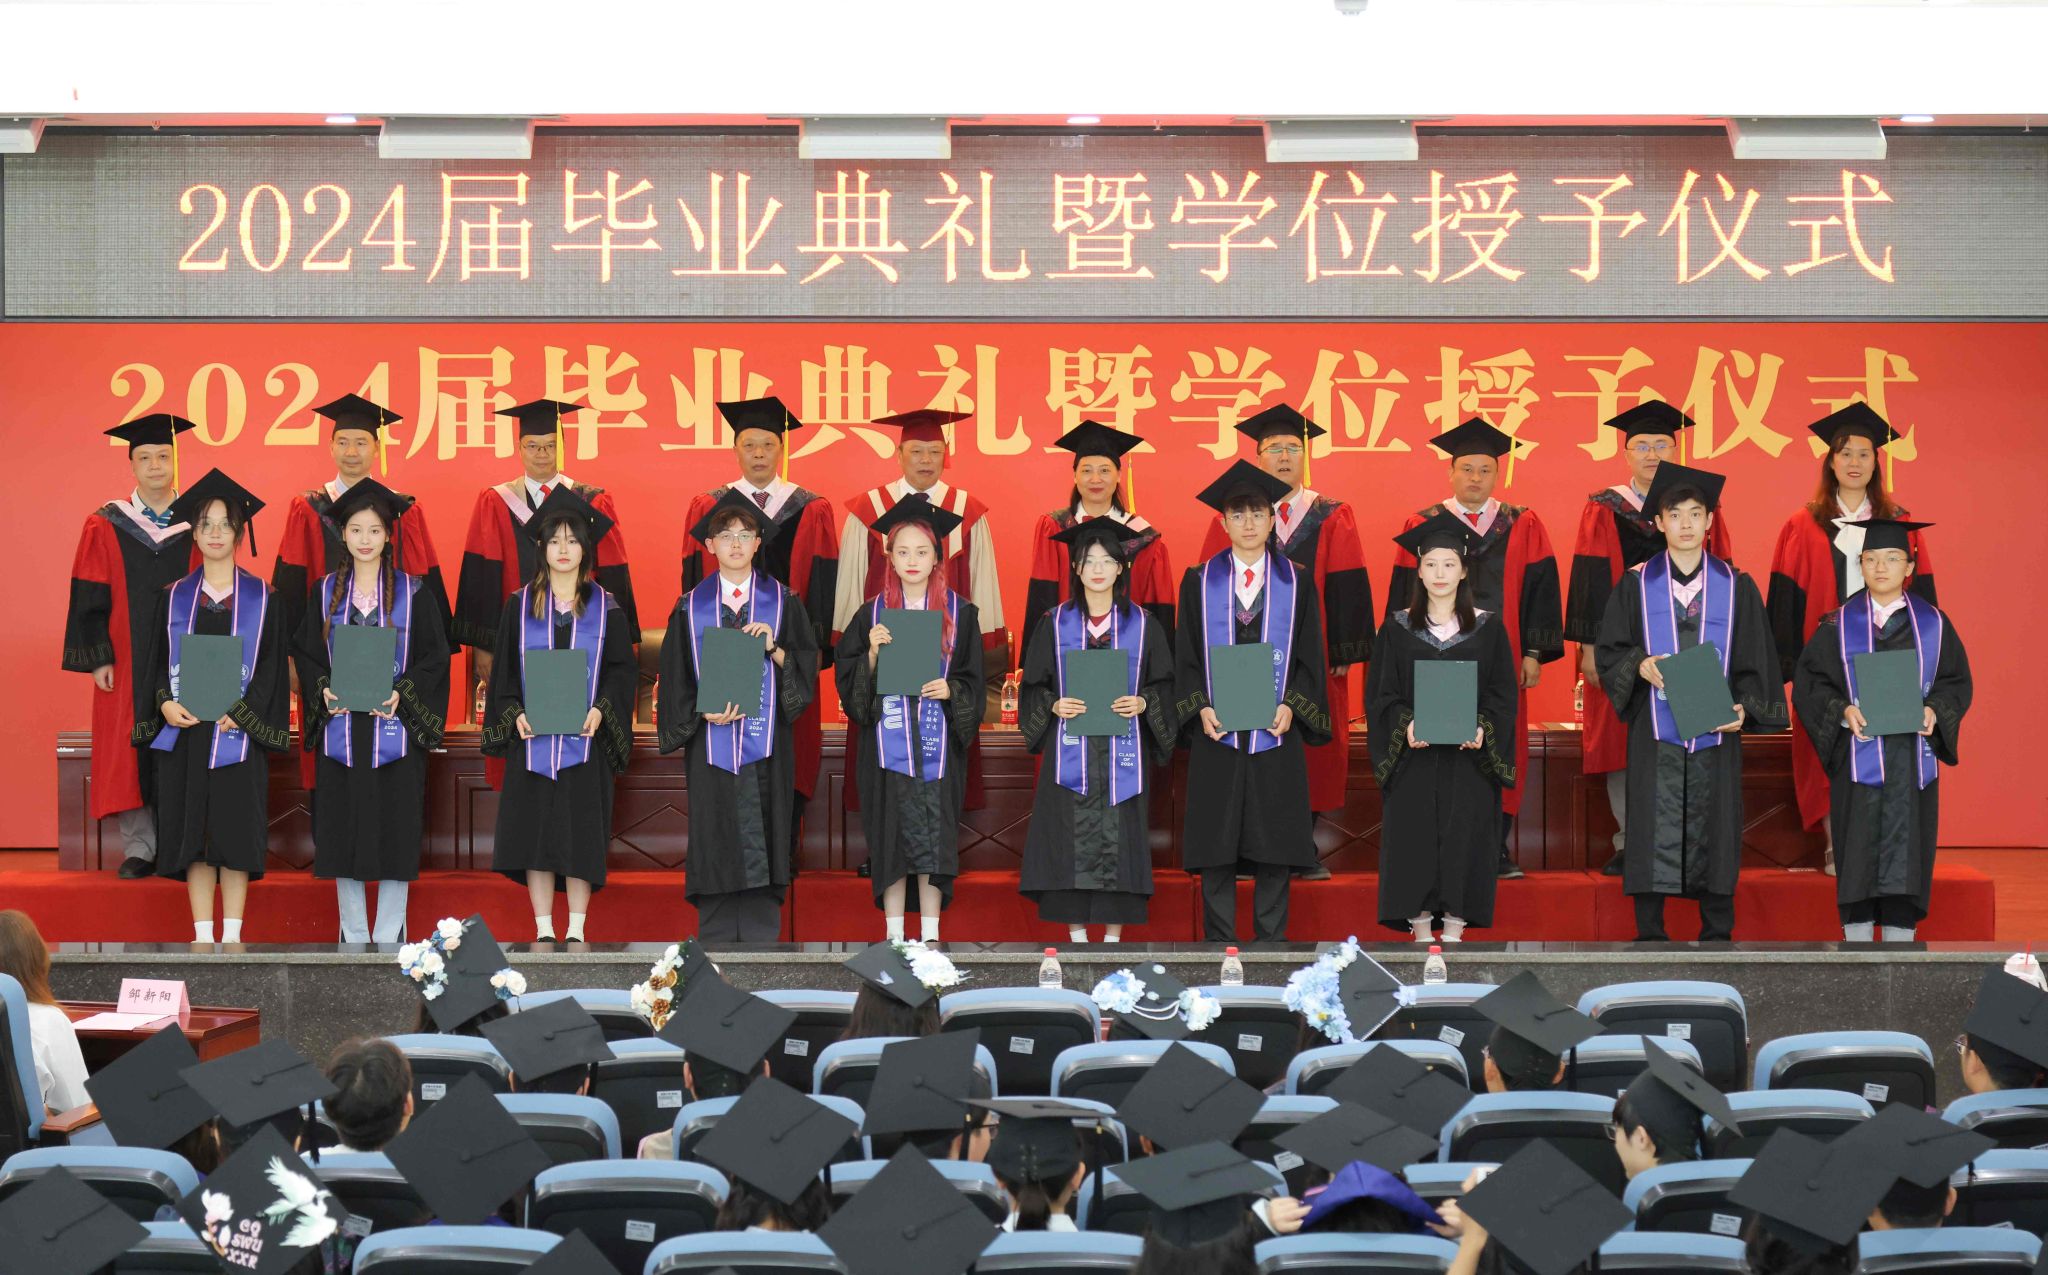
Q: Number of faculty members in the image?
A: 10